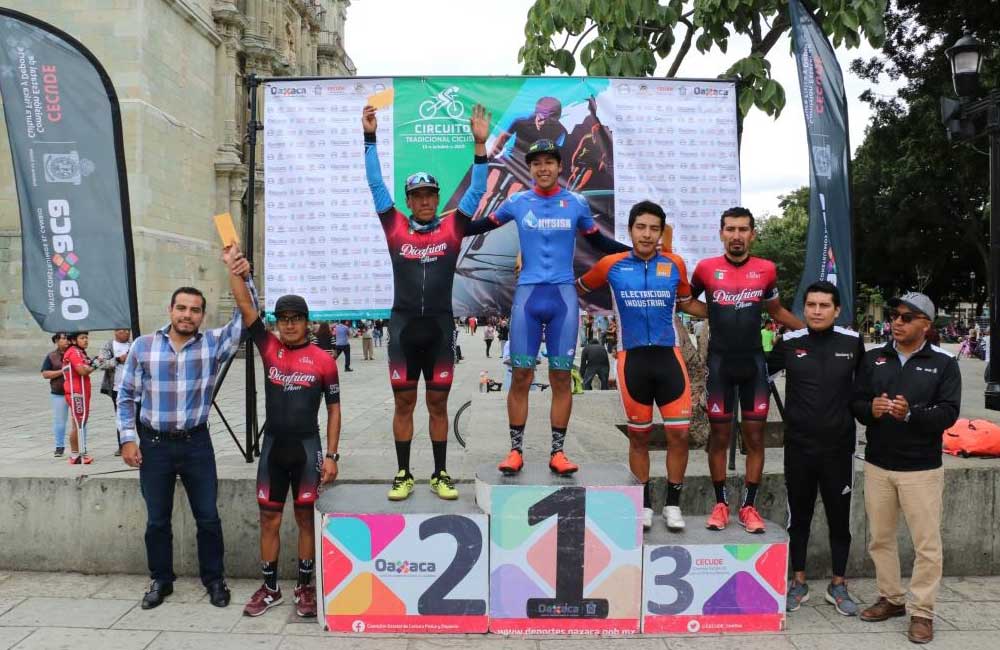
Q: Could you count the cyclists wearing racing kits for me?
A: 5